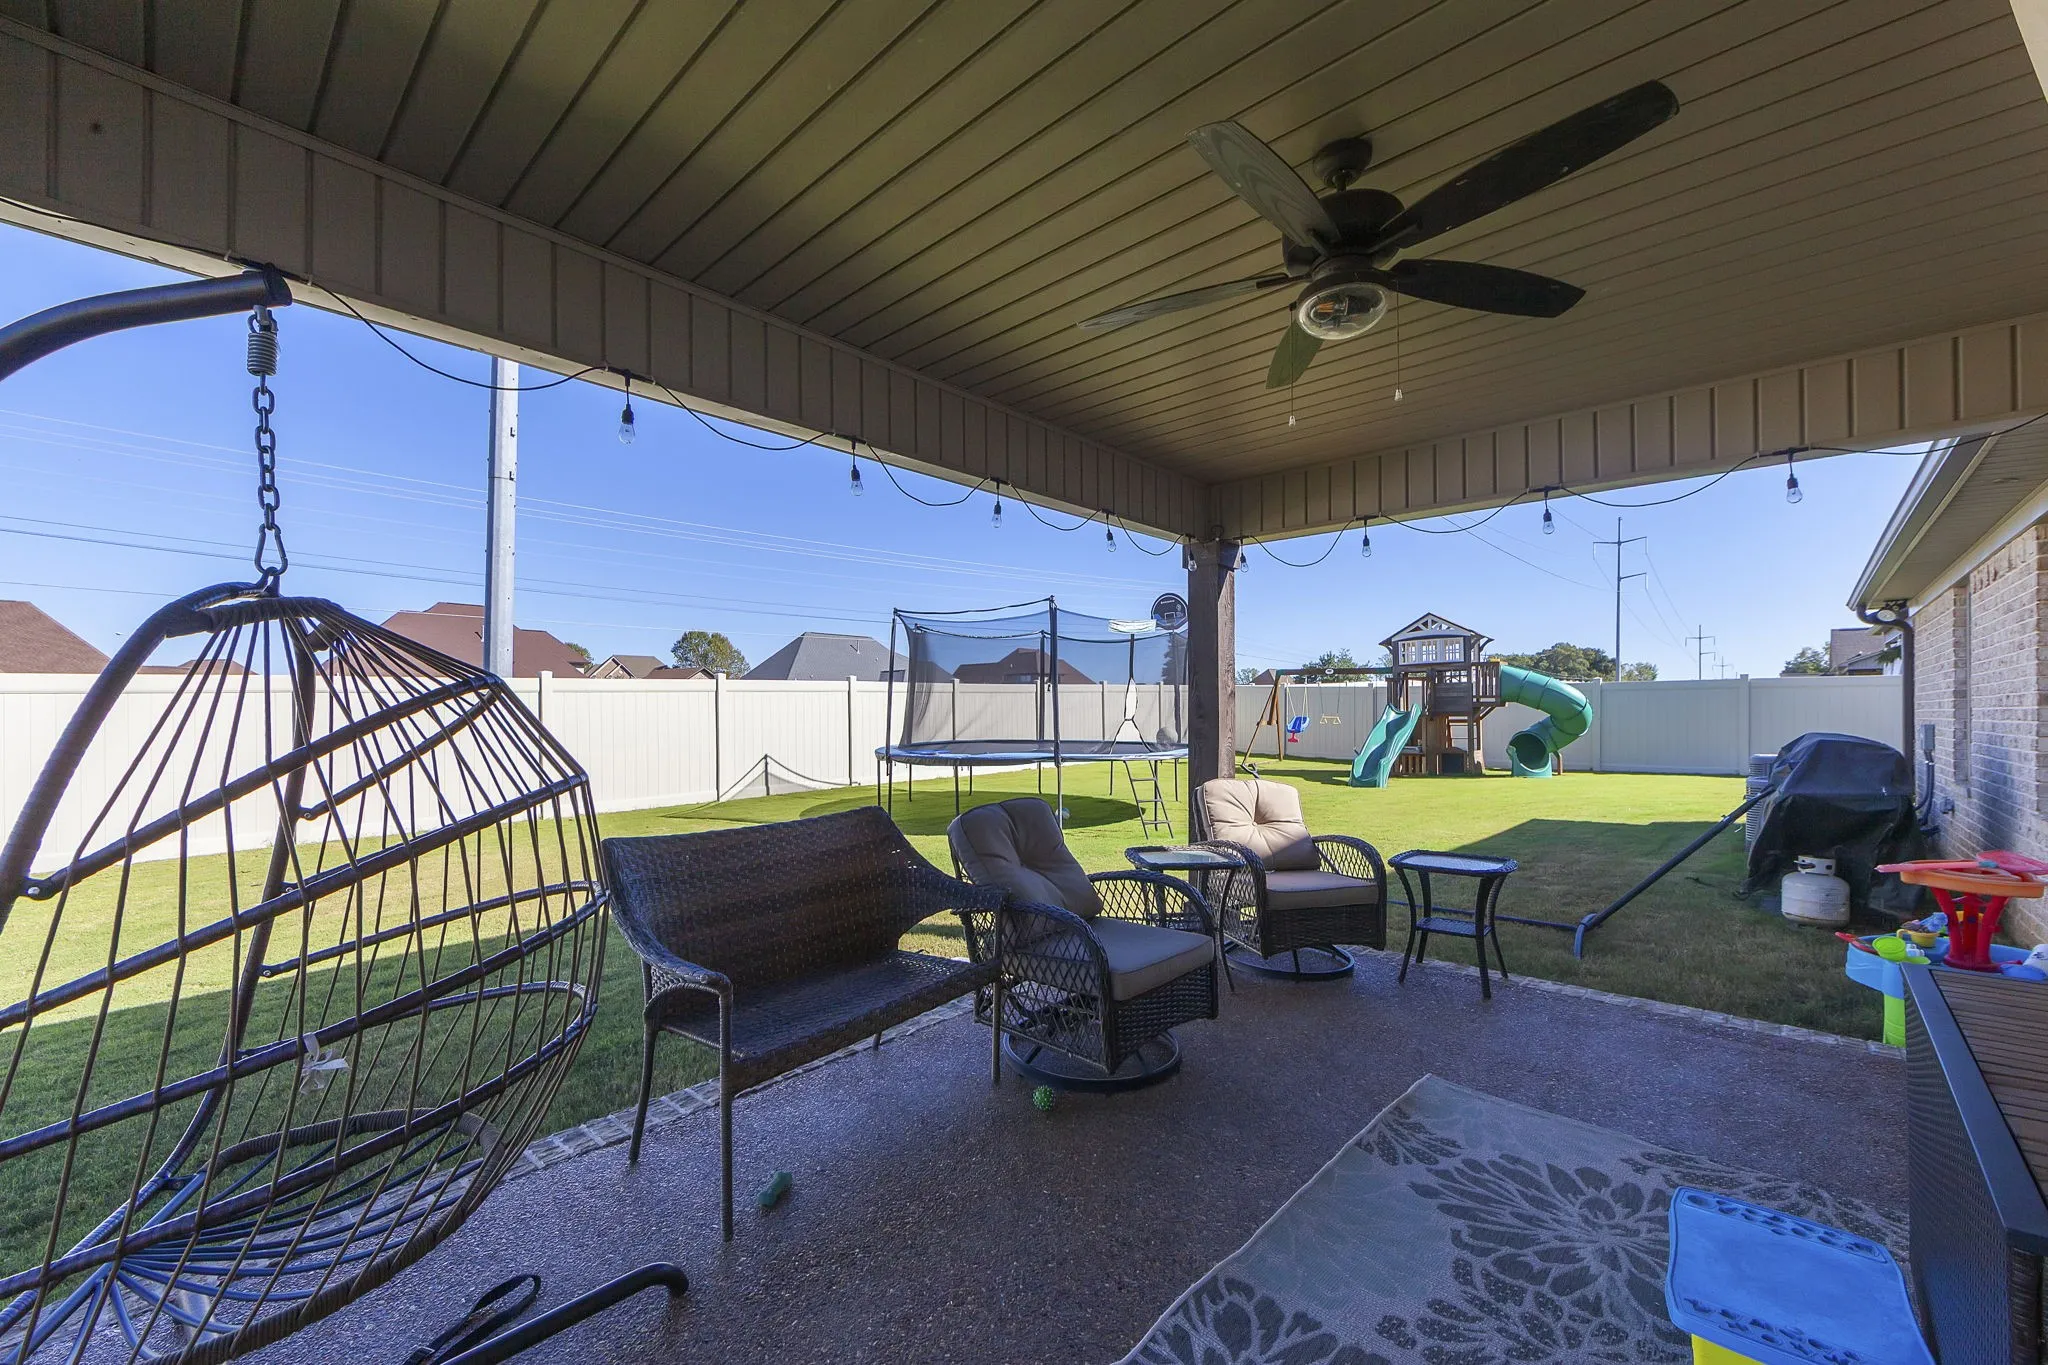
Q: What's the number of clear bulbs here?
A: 9